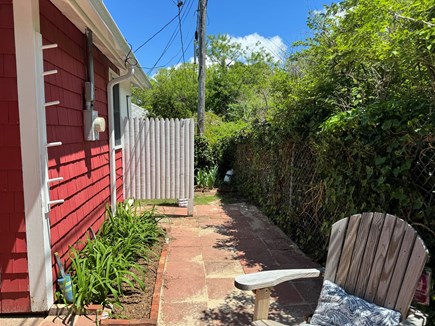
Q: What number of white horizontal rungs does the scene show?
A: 6